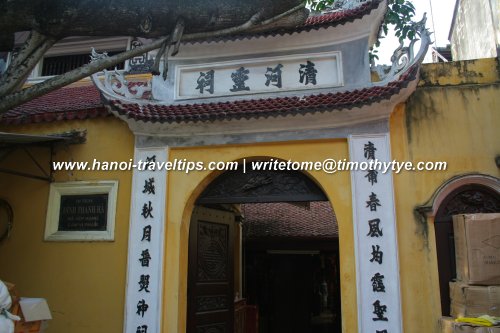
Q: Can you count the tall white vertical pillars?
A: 2